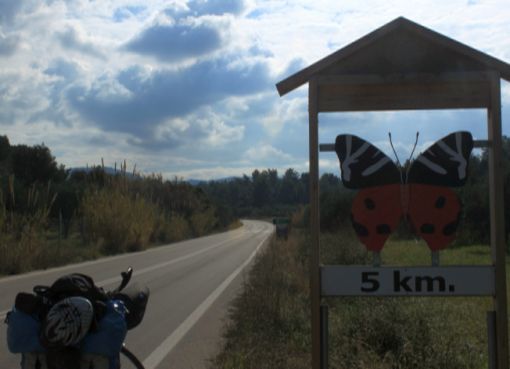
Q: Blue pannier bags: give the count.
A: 2